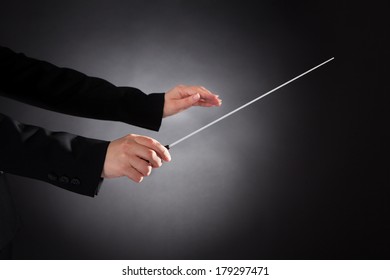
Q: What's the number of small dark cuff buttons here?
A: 3